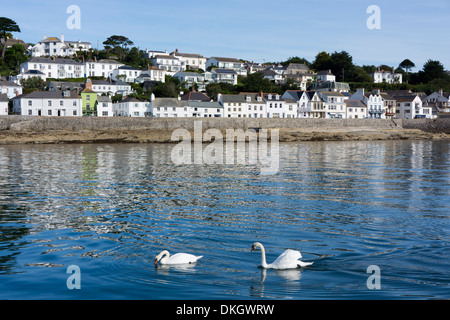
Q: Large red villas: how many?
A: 0